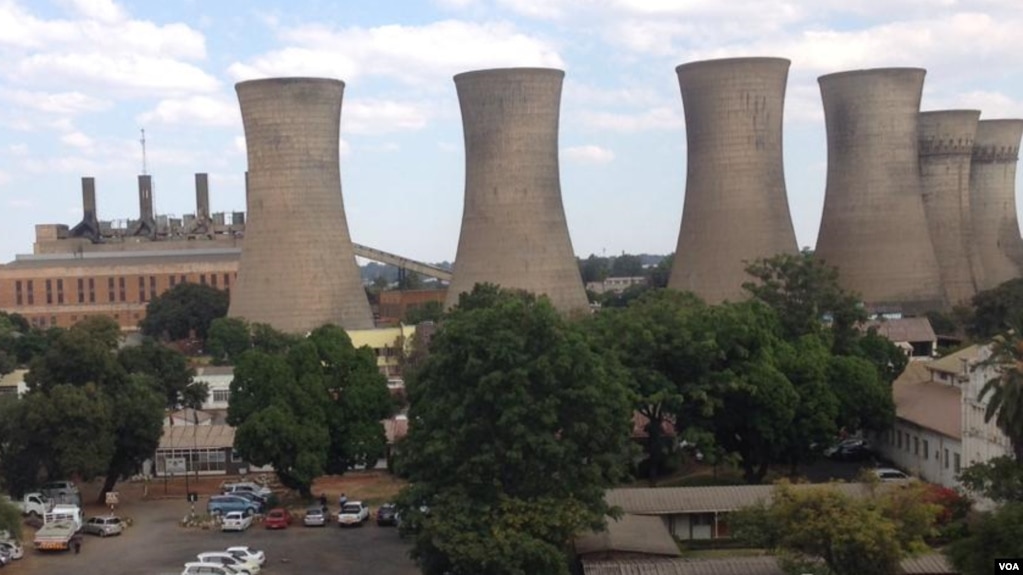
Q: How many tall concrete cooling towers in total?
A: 6